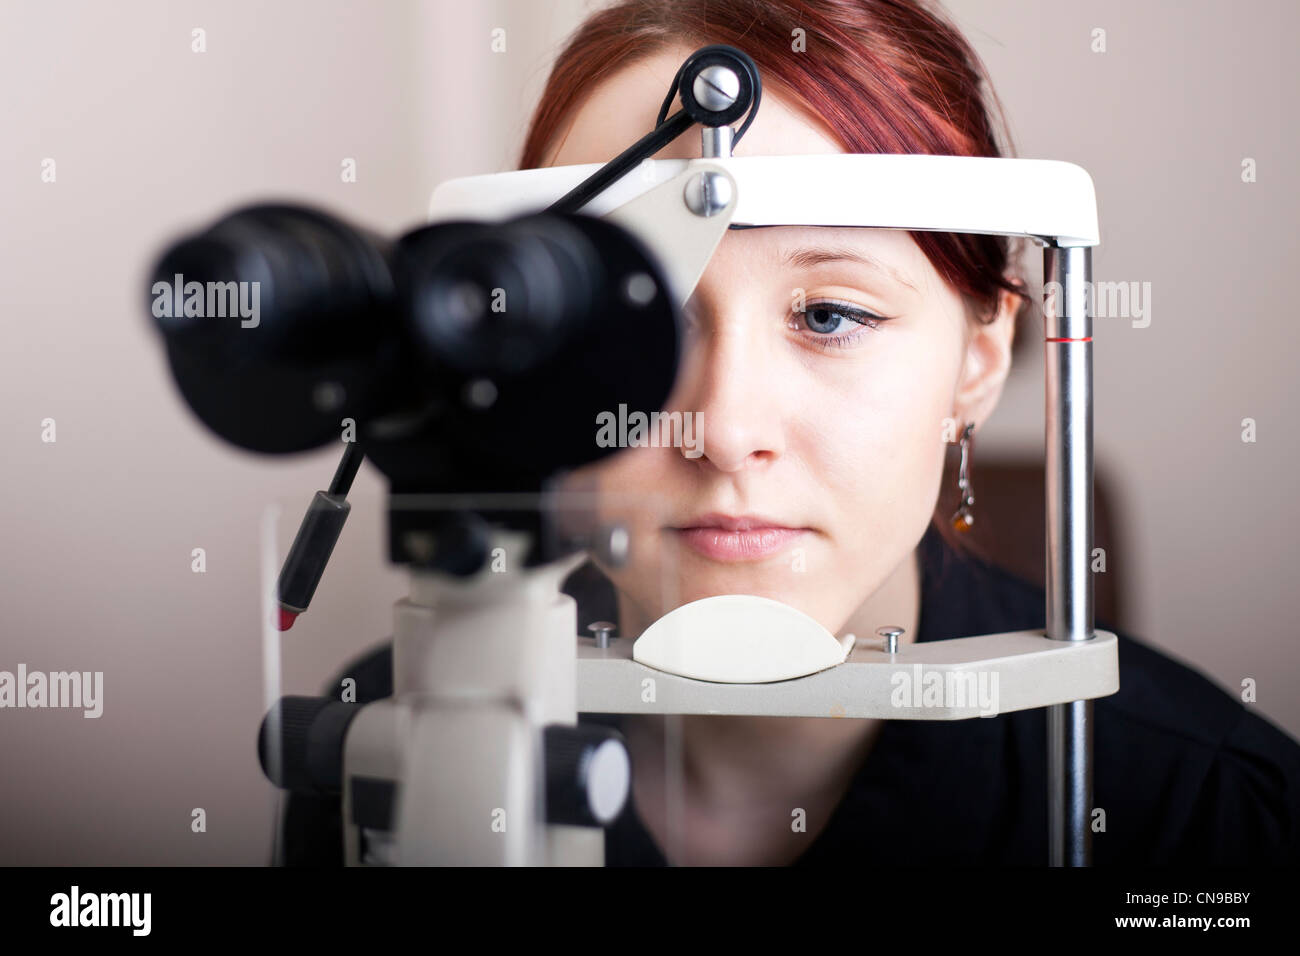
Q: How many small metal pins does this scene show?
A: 2